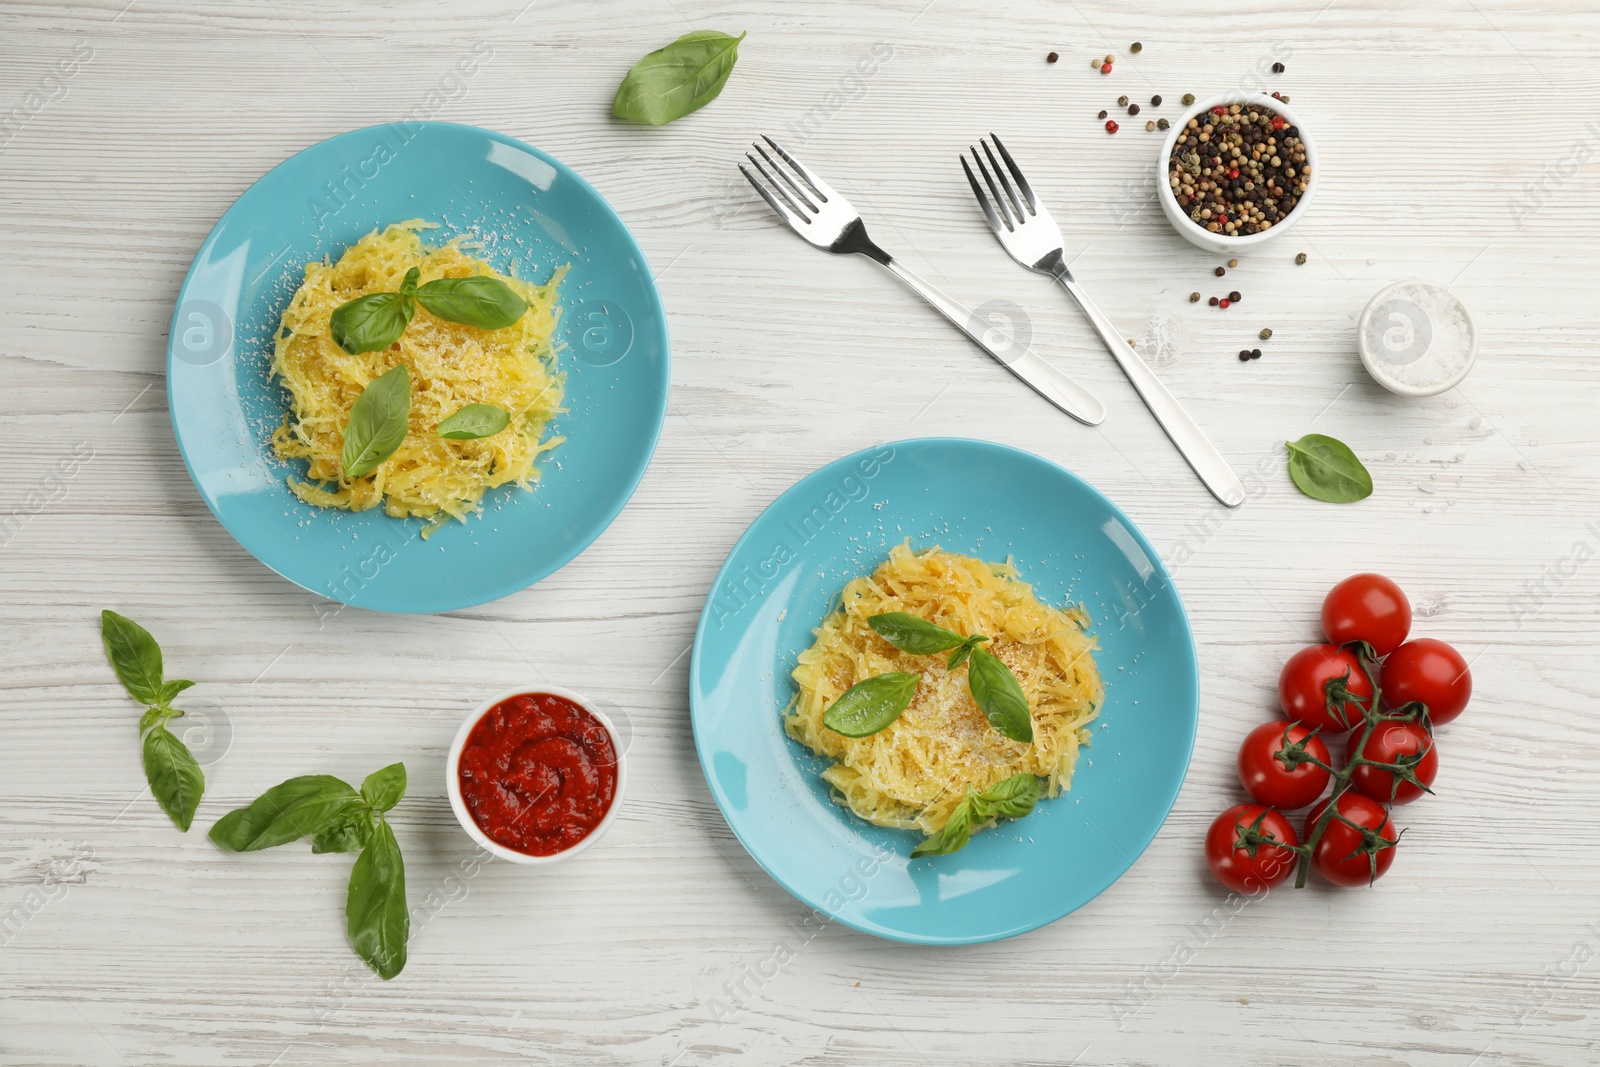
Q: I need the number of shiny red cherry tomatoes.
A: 7